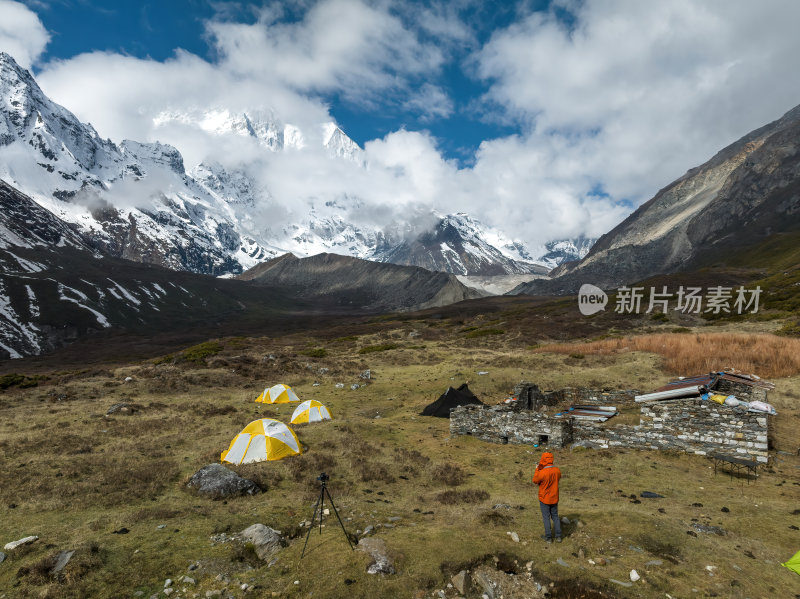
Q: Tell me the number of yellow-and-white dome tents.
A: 3